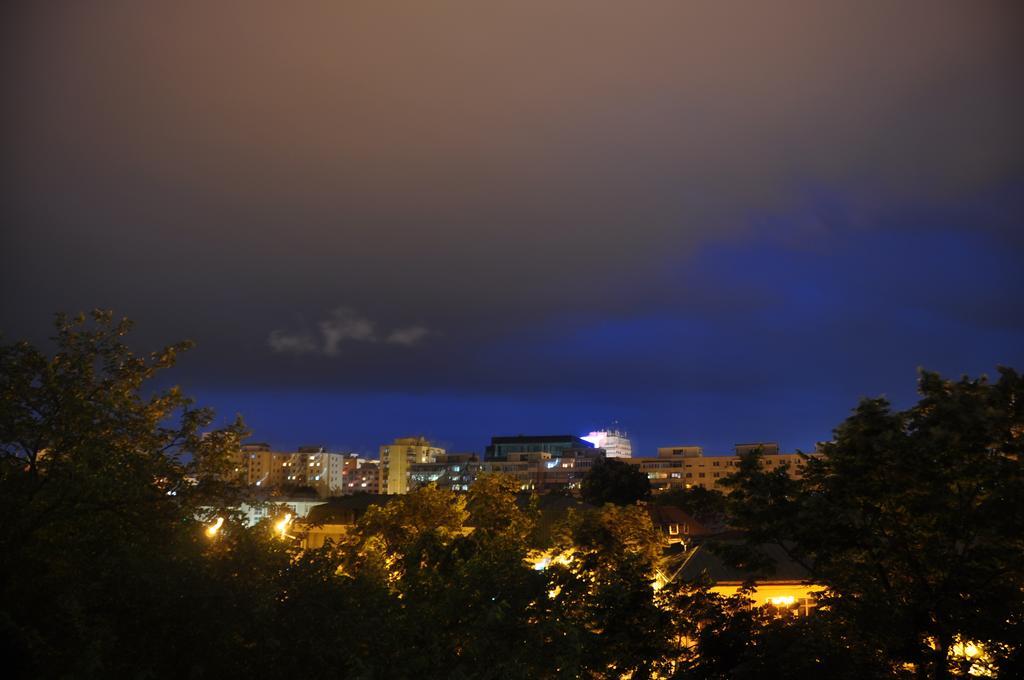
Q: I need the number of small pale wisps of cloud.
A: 3